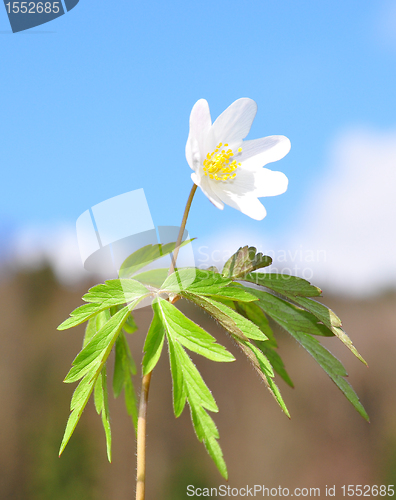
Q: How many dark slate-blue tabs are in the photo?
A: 1